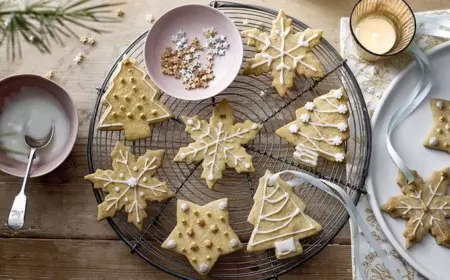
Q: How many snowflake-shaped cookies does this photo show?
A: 4